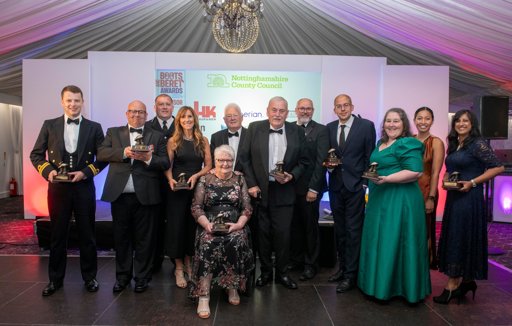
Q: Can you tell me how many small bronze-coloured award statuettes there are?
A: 8